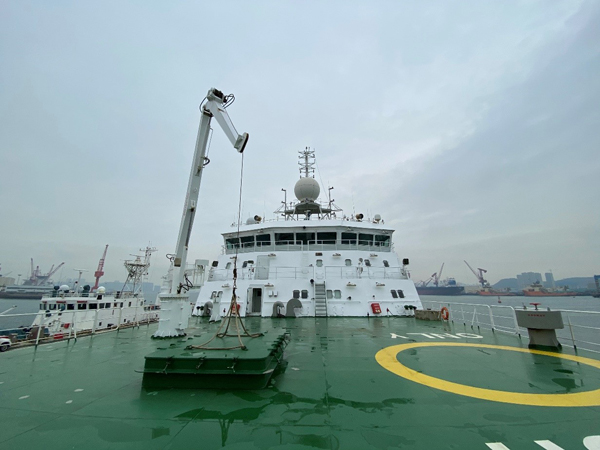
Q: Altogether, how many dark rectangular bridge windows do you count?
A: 9